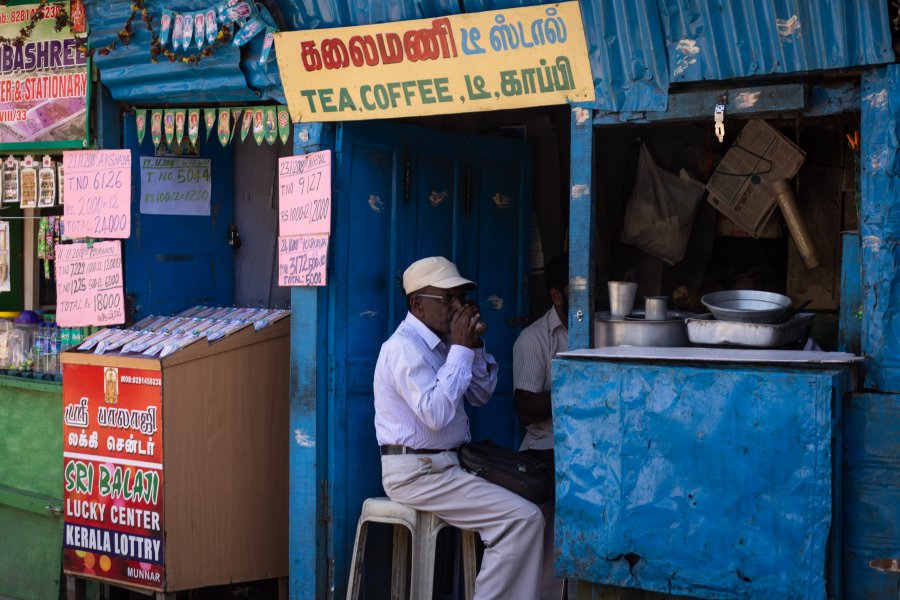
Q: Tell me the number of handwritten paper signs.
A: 5